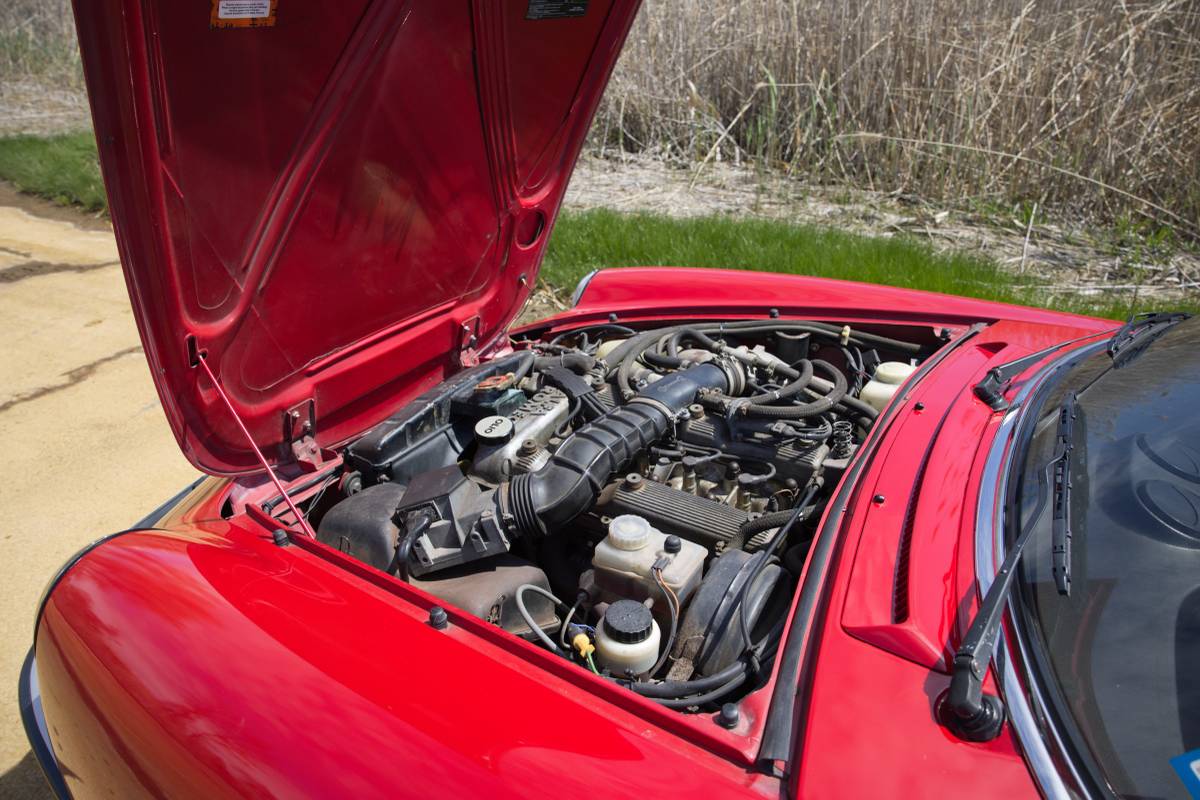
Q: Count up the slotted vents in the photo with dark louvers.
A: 1